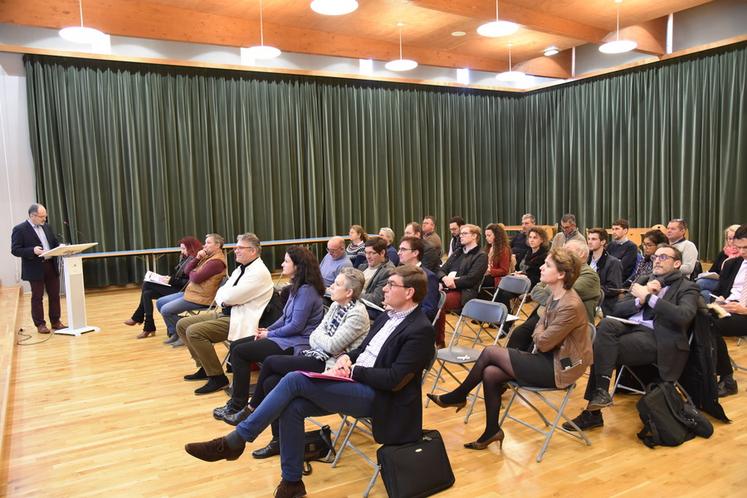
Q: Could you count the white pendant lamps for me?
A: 7